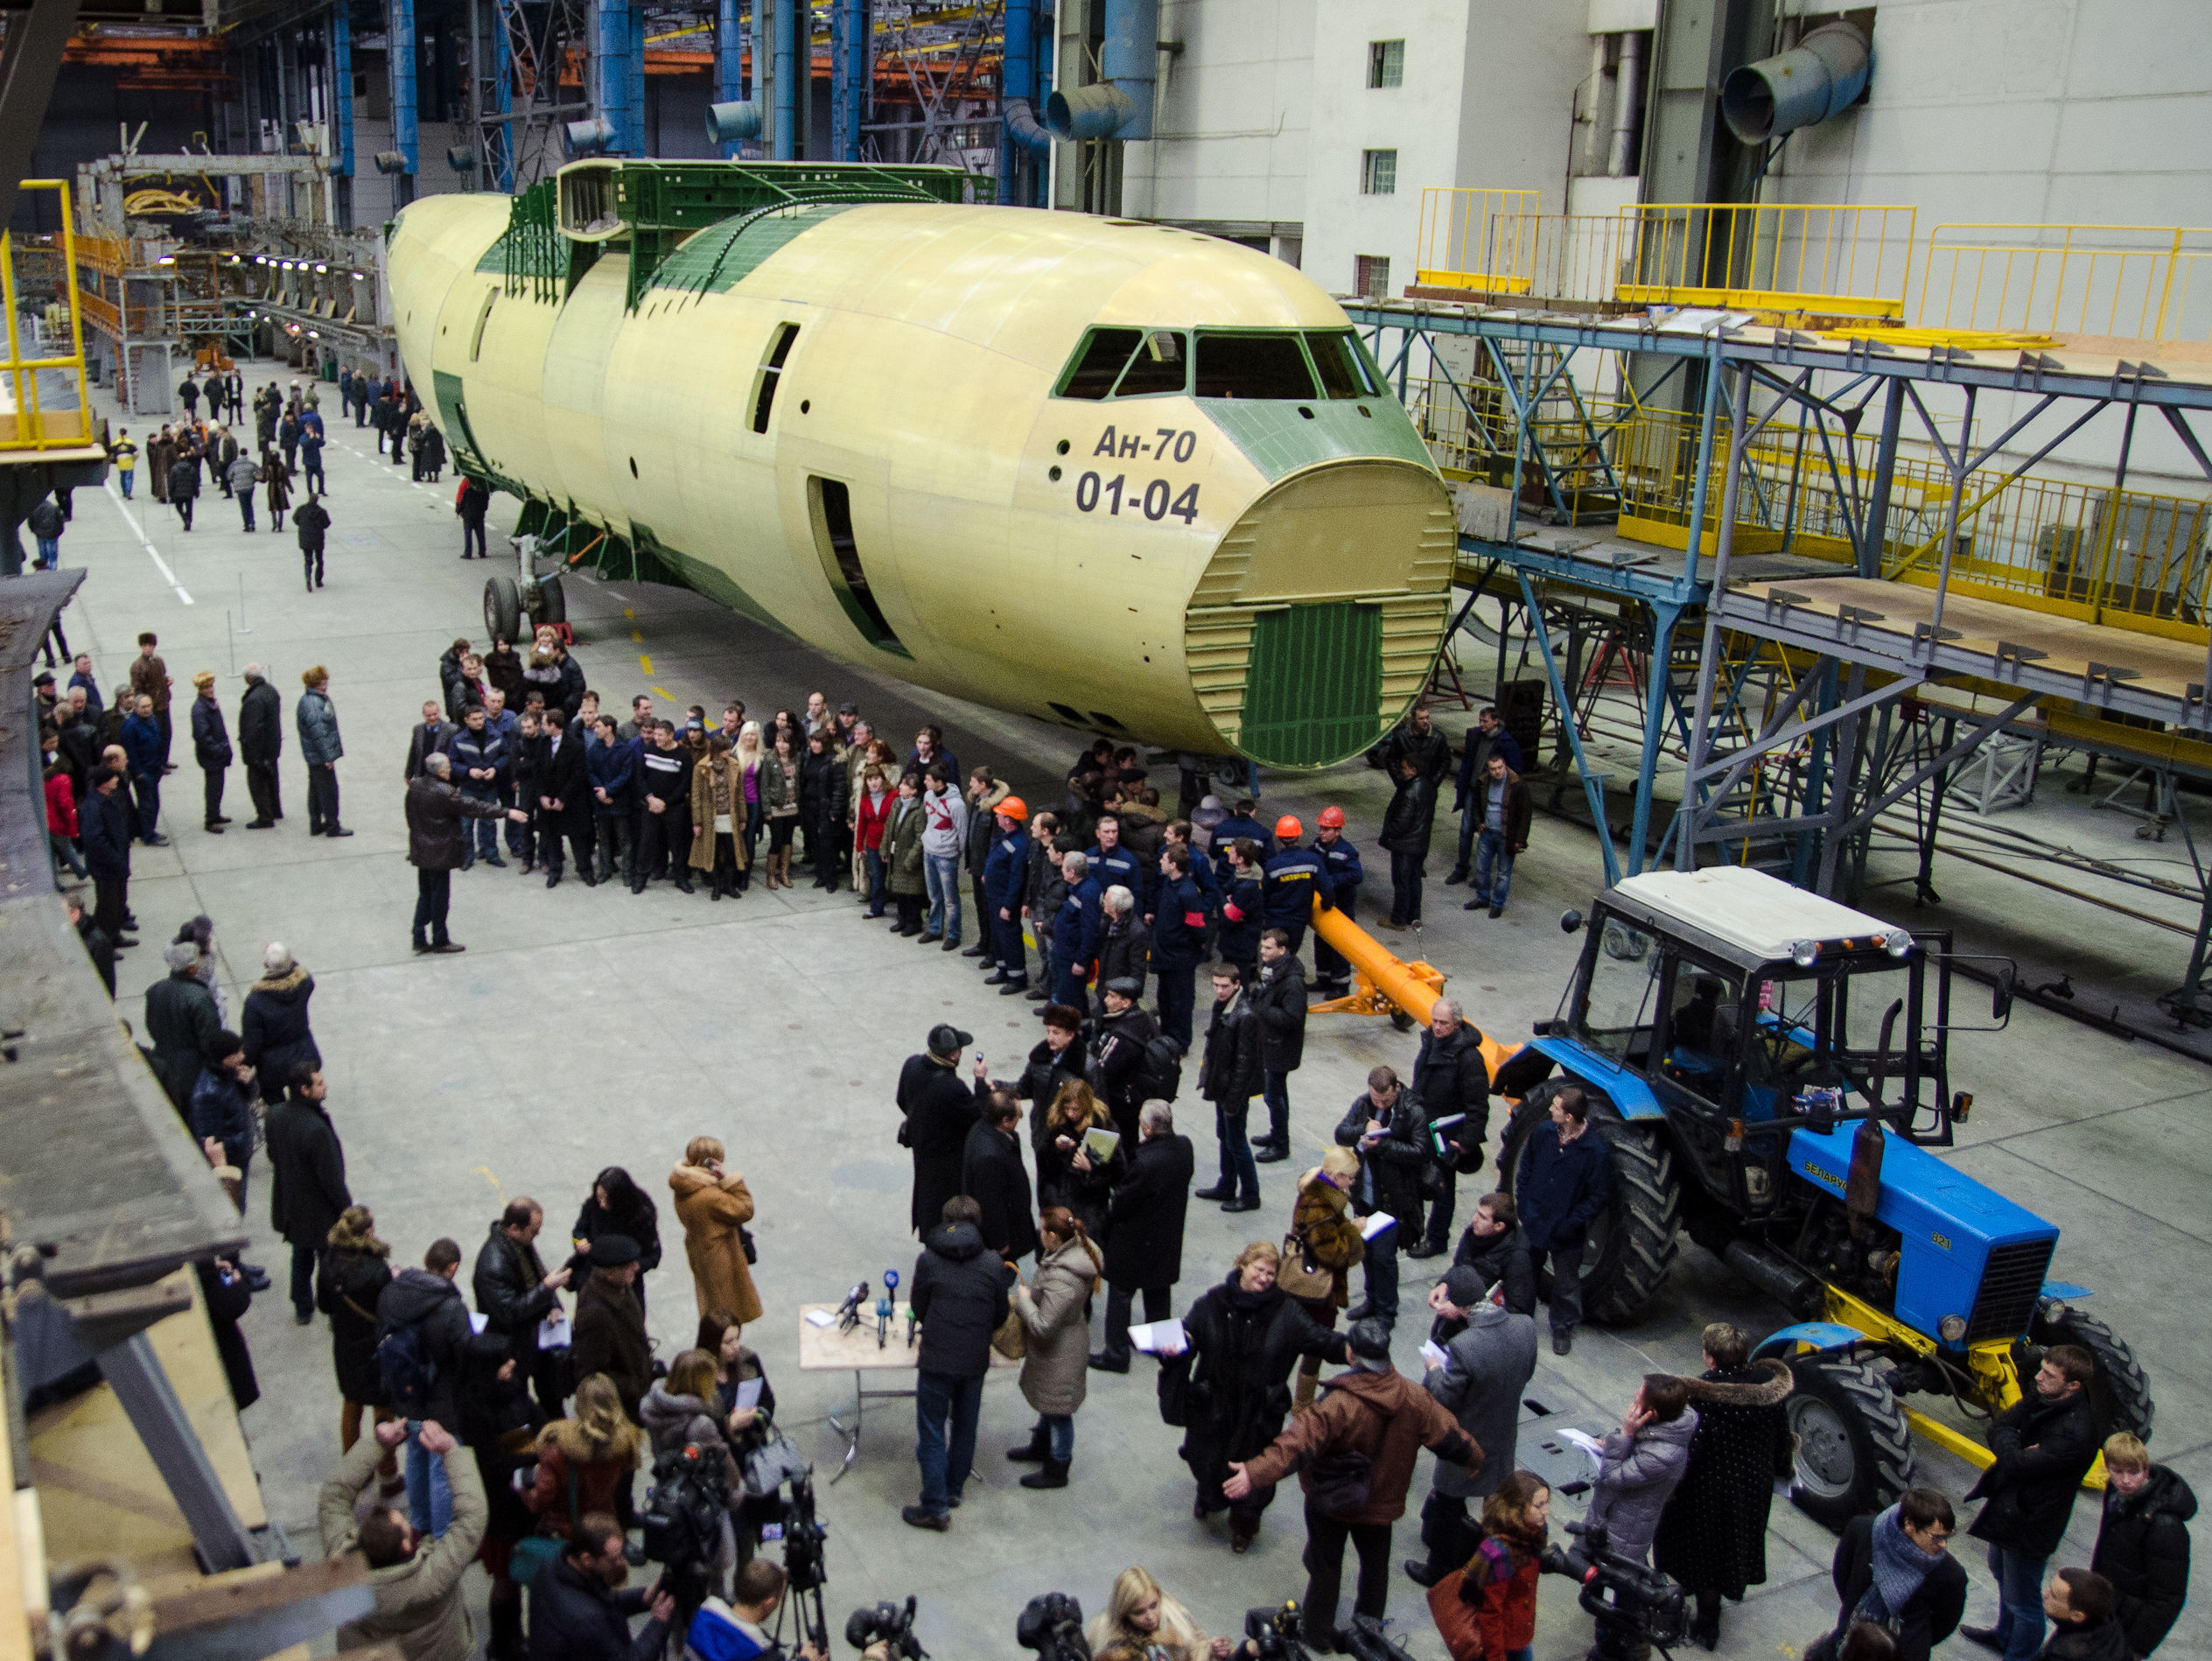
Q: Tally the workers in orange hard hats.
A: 3